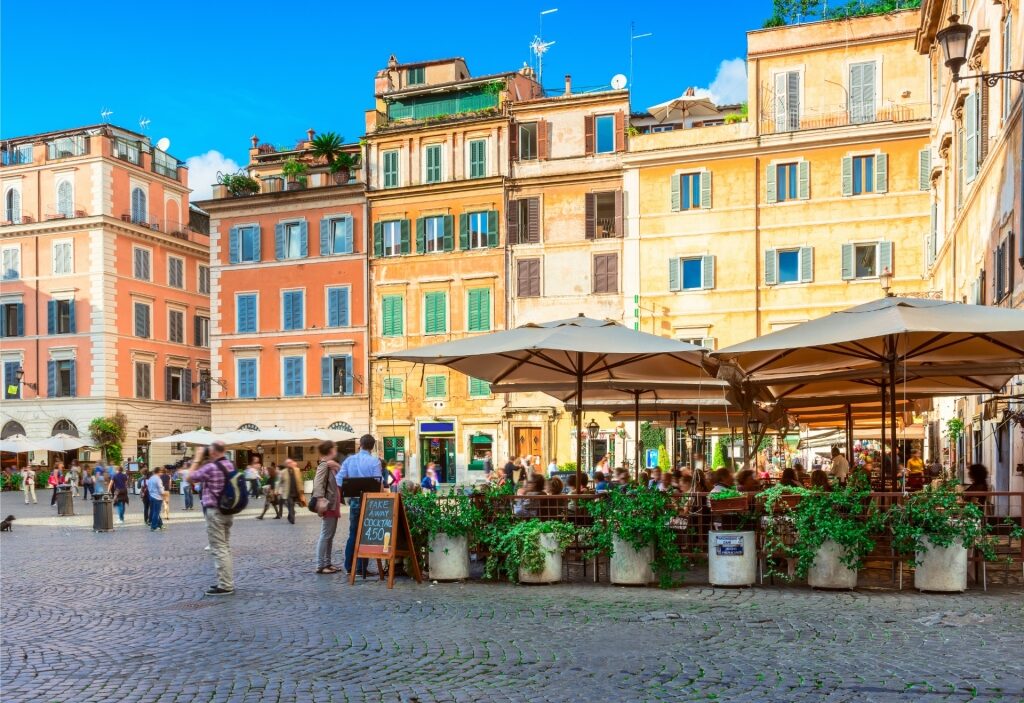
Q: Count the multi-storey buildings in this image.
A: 6